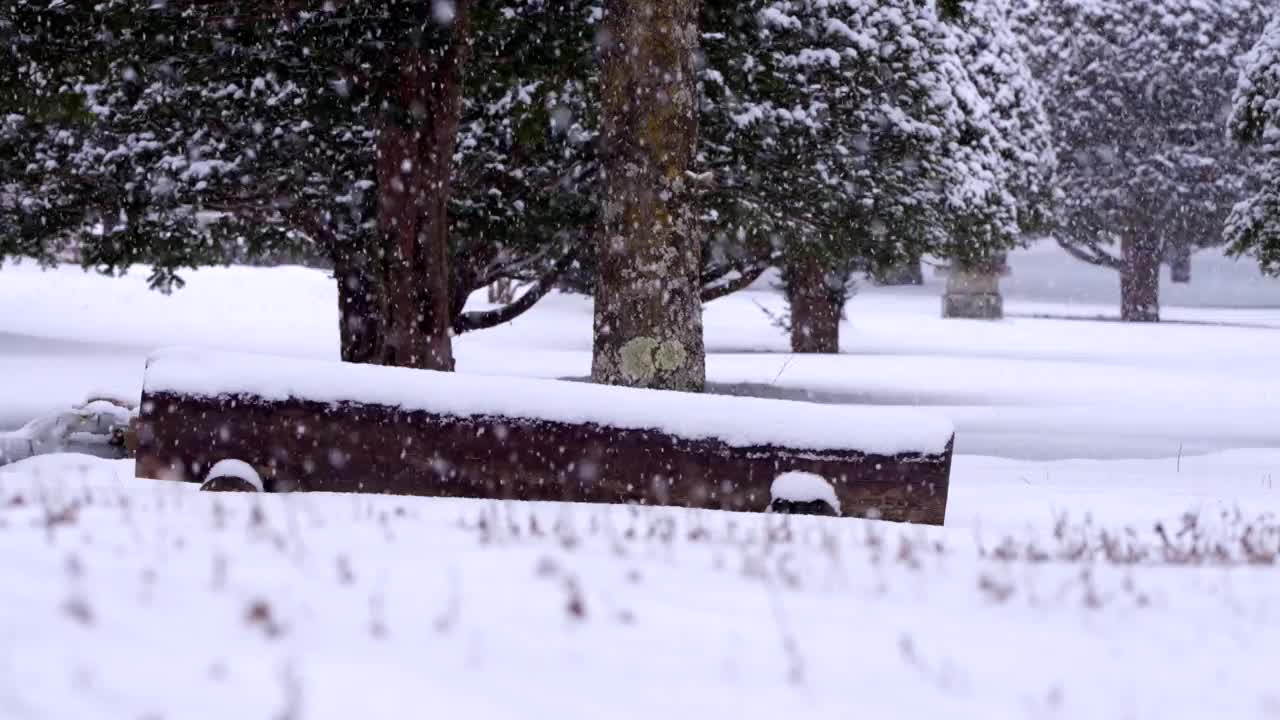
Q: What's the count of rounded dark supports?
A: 2